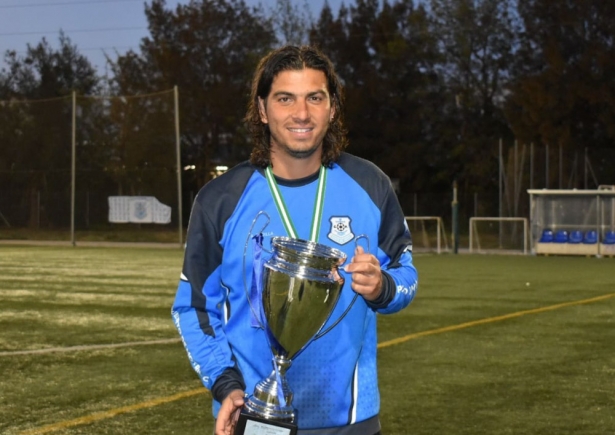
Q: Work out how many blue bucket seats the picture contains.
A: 5